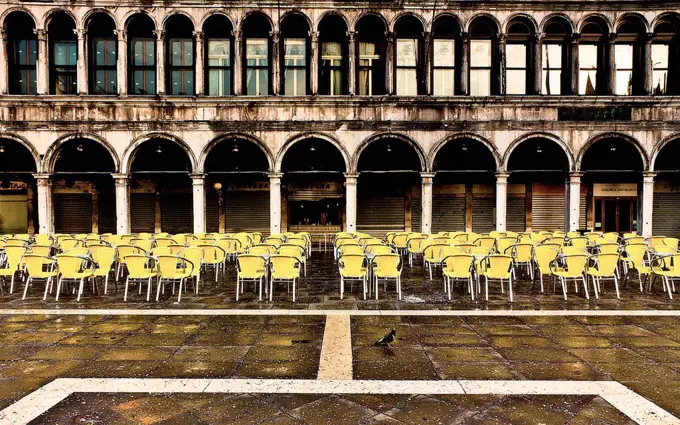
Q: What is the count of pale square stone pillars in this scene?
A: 9